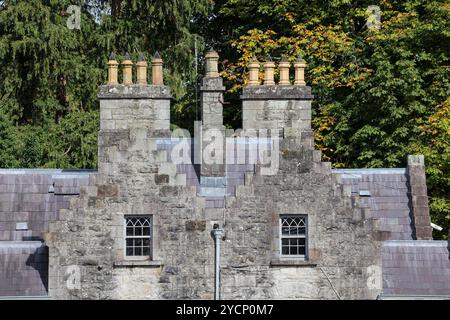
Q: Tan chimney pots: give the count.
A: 9